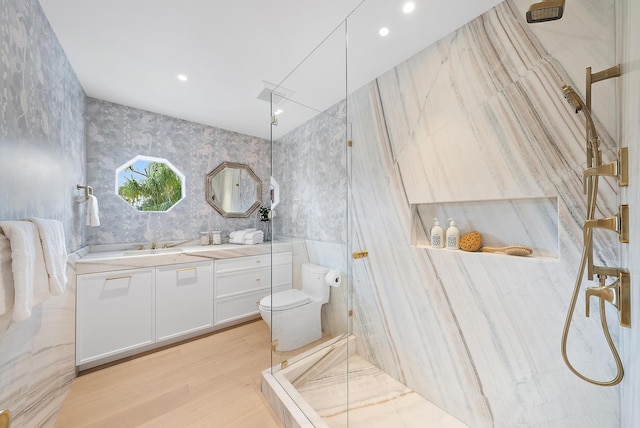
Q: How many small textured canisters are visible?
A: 2